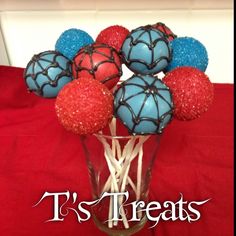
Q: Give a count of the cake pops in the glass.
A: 10